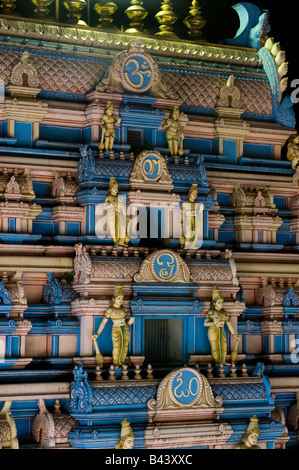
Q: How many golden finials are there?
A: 7